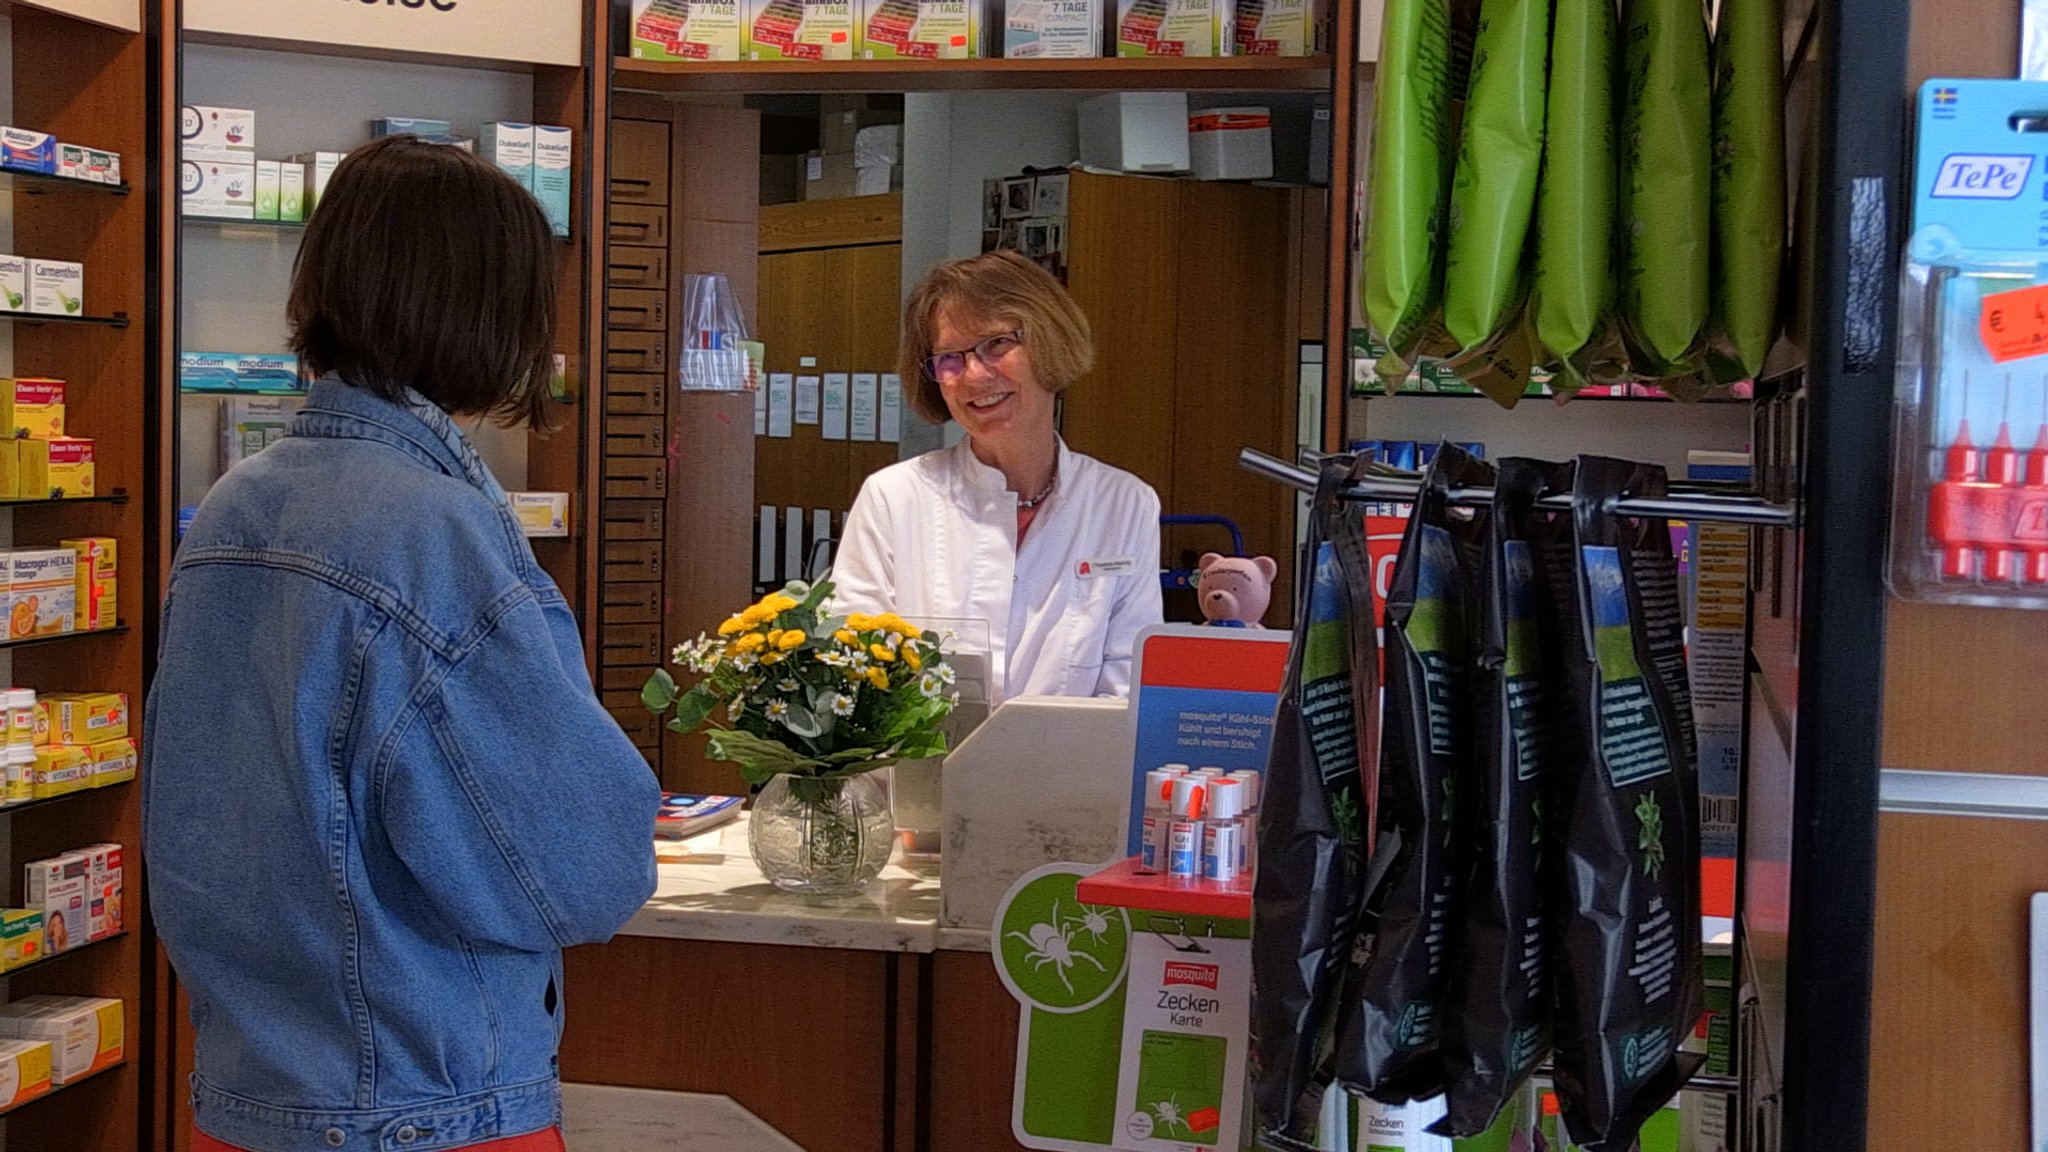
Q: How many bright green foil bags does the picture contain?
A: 5